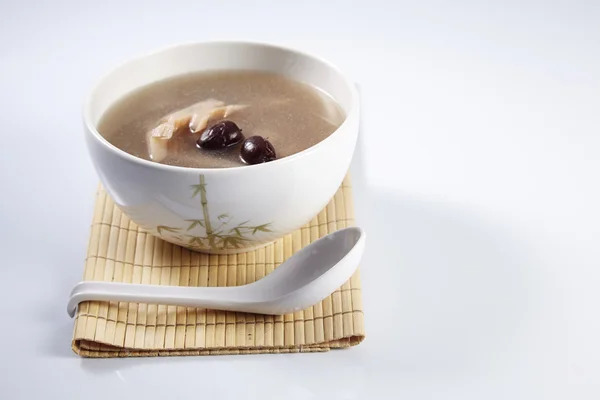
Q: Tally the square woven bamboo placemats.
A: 1